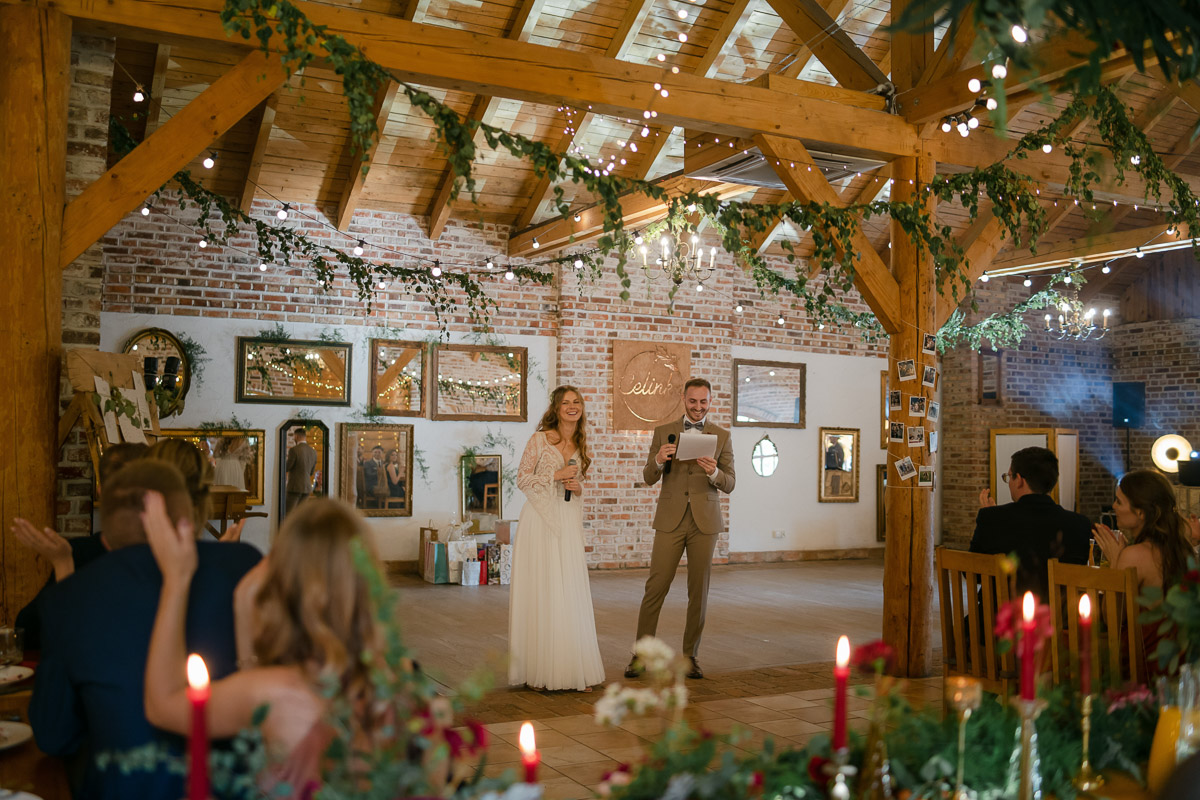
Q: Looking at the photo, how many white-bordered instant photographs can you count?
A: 11